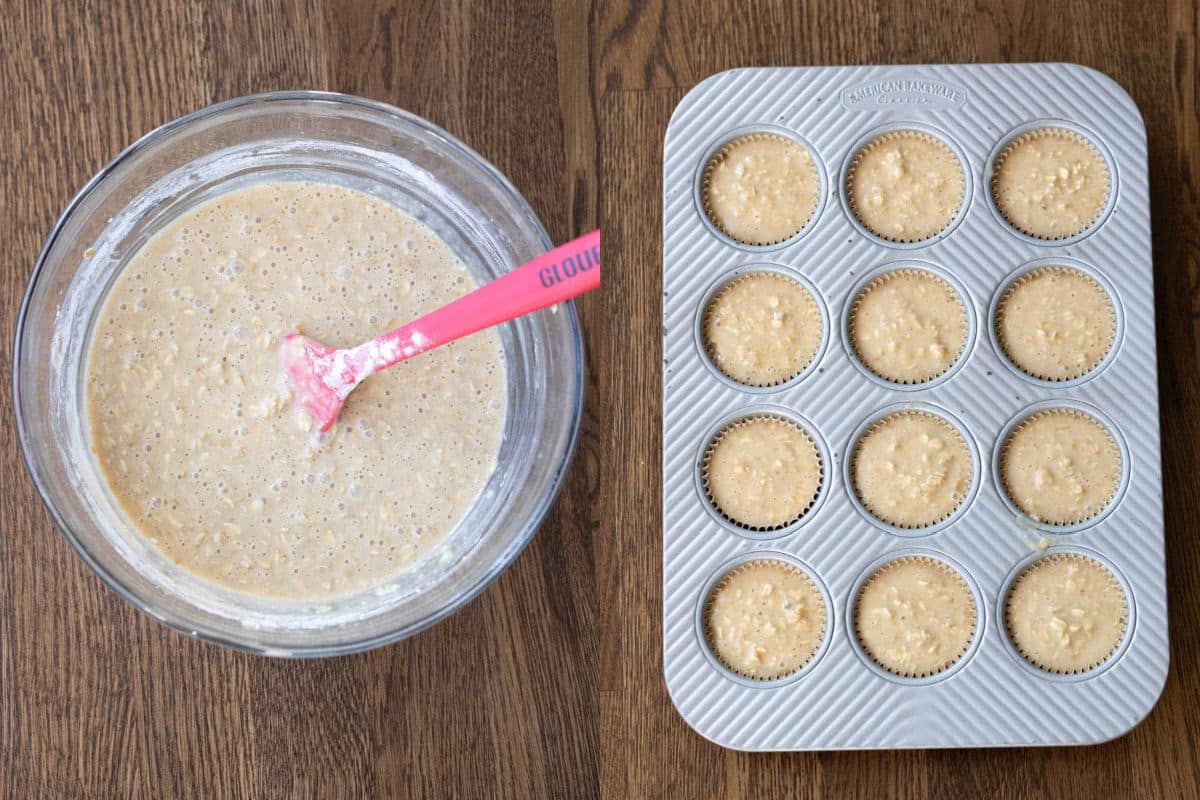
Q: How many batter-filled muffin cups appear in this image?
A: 12